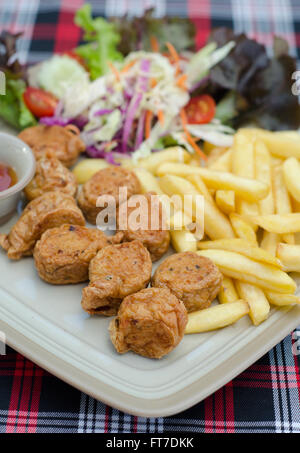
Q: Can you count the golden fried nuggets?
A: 9